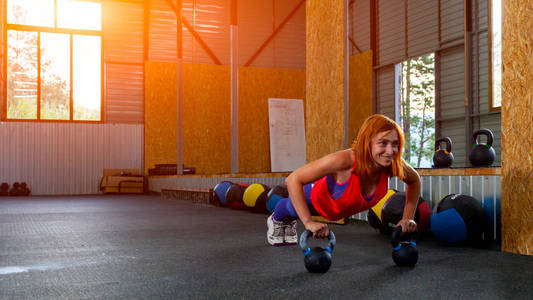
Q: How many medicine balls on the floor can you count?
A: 7